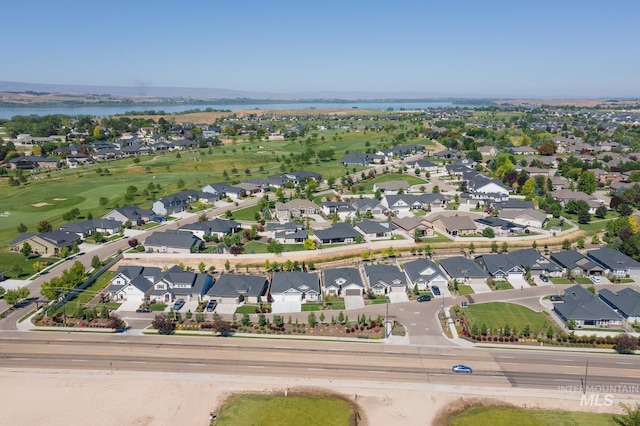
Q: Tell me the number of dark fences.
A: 1